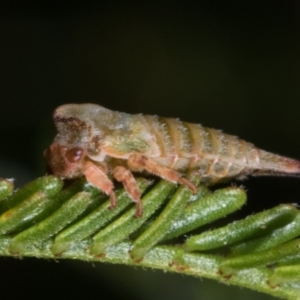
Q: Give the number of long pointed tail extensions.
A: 1